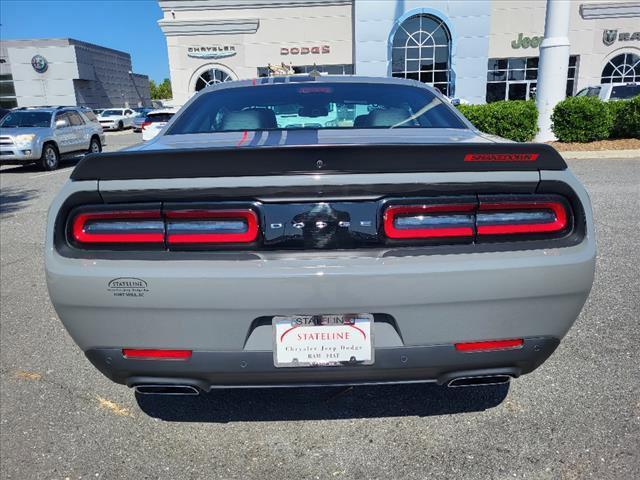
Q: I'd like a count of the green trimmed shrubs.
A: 3